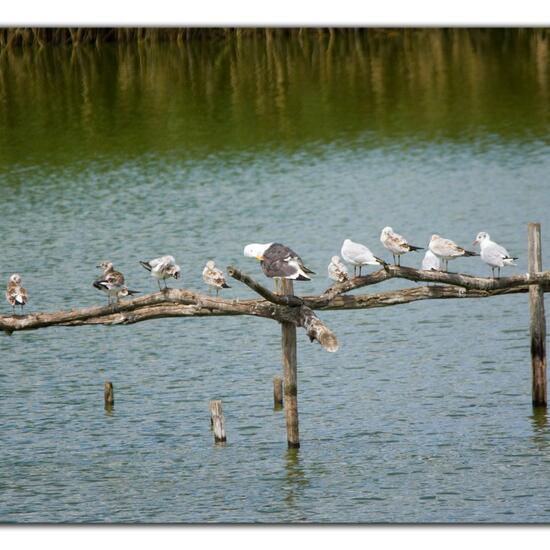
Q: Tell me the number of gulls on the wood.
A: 12